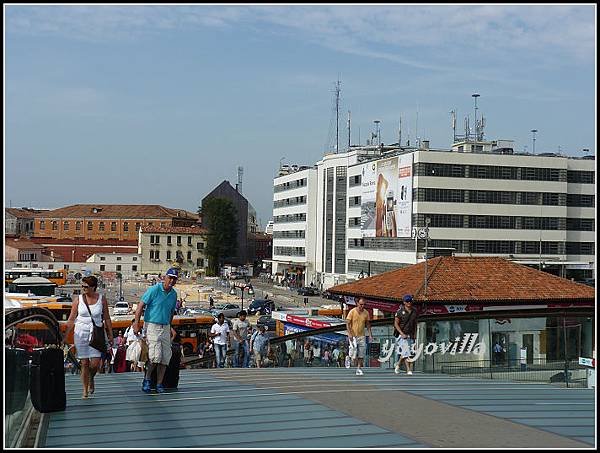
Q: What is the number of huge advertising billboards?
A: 1